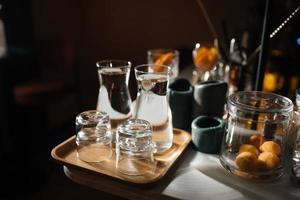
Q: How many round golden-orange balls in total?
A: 5